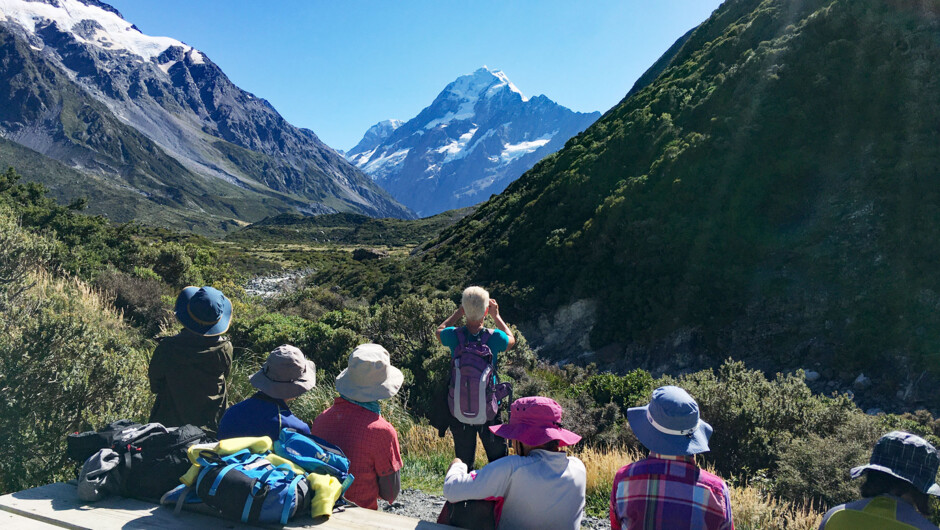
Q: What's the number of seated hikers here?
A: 6